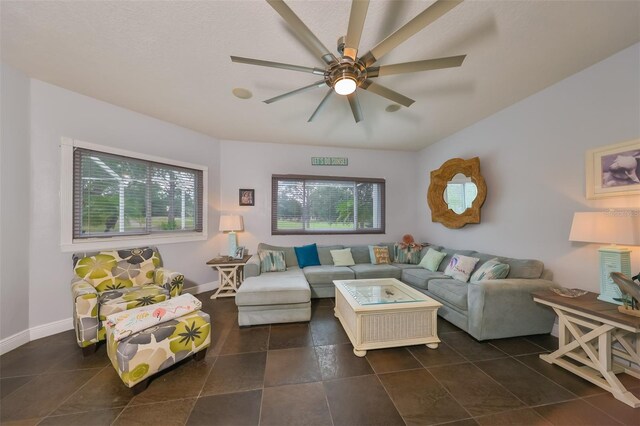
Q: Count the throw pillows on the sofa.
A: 8